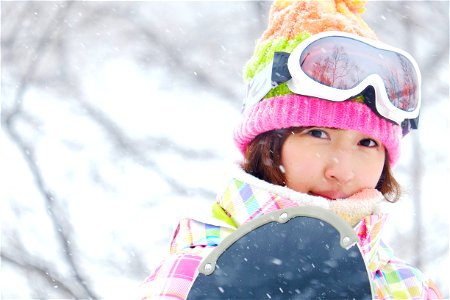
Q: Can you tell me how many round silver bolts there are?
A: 3